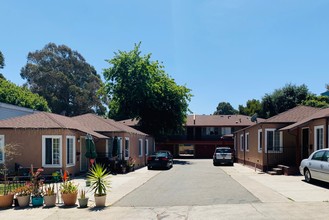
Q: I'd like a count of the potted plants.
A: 7